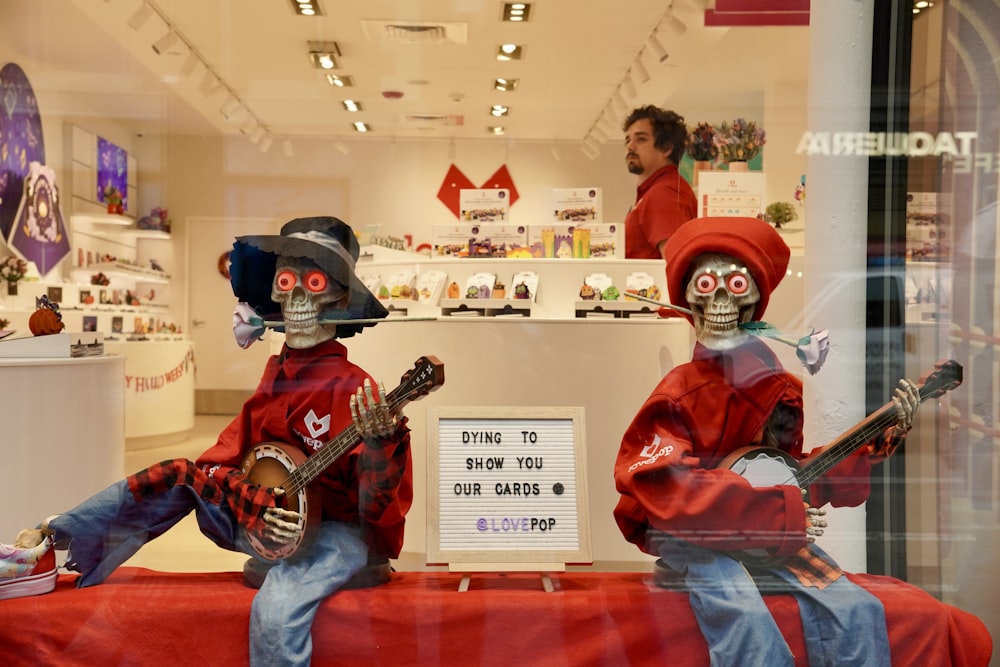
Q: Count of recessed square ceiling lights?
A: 10